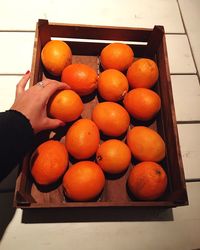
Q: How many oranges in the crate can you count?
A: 14